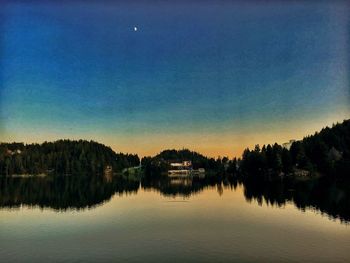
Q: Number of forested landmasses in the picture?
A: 3